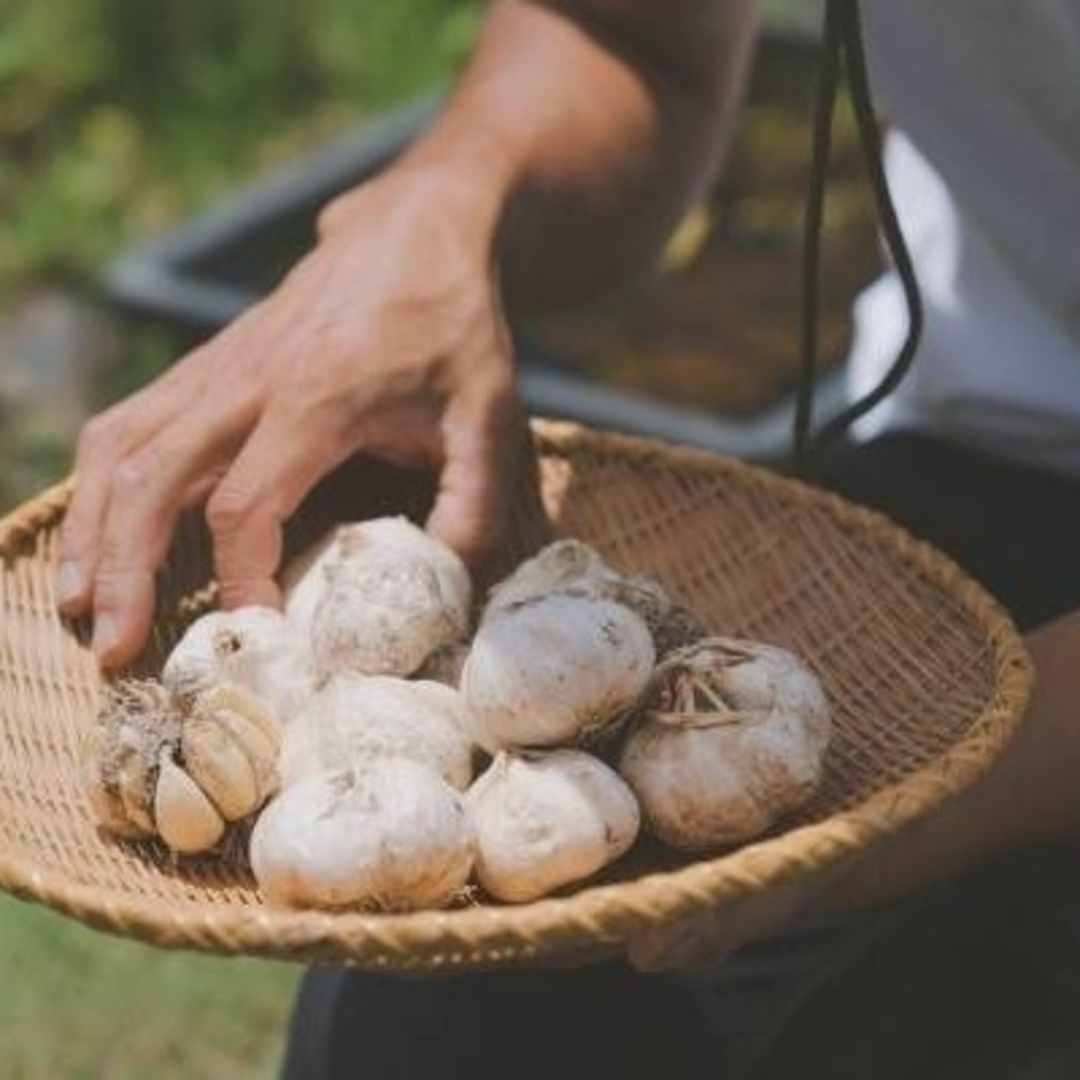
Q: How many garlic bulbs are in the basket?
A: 9